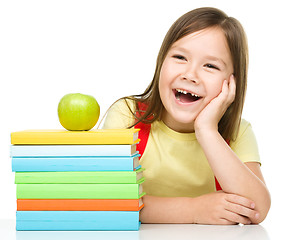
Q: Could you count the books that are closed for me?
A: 7